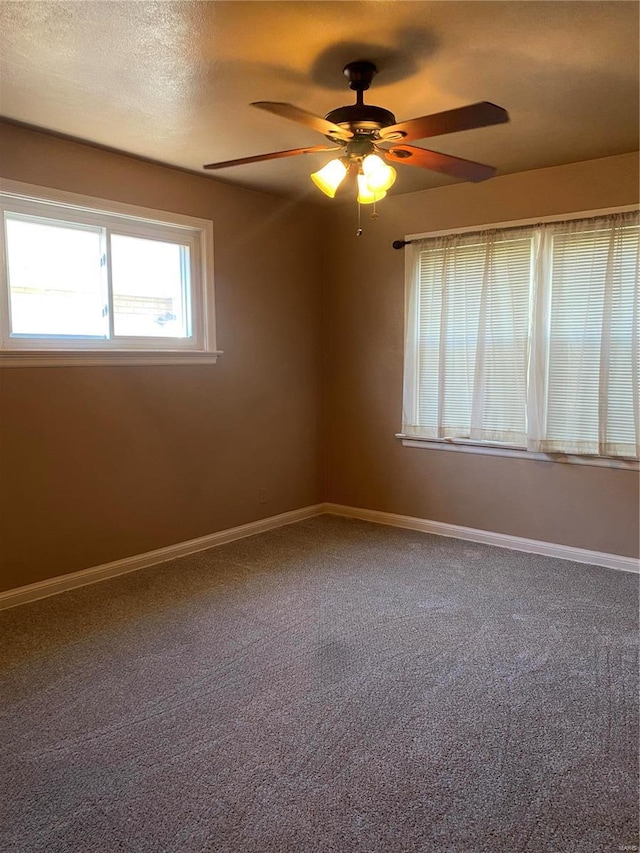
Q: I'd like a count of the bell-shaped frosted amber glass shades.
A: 3